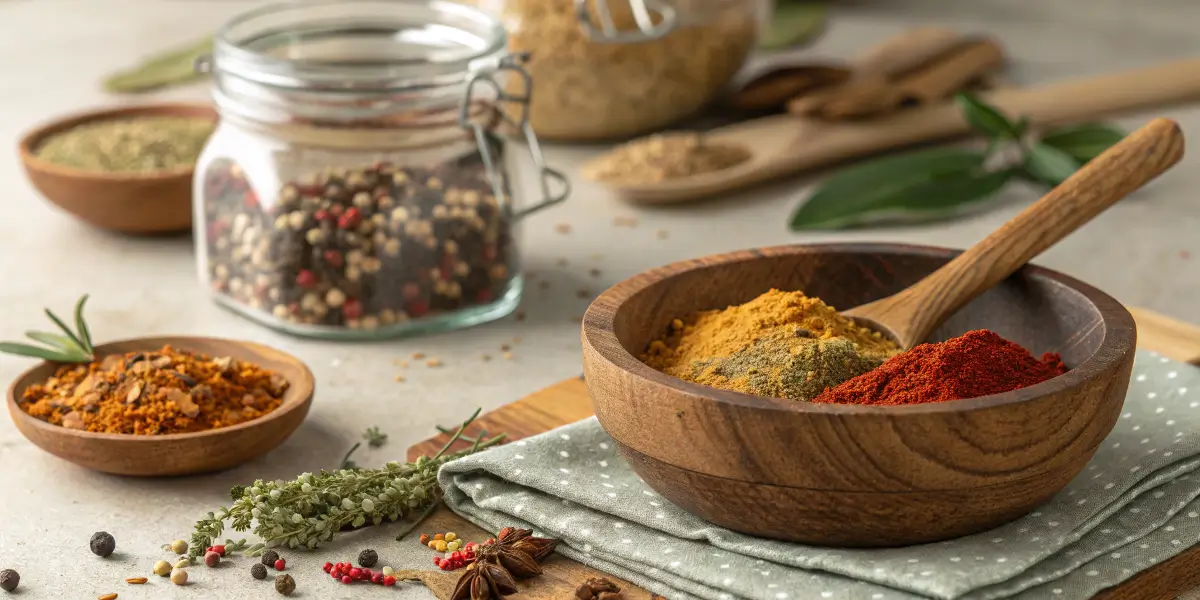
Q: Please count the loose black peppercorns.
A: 6